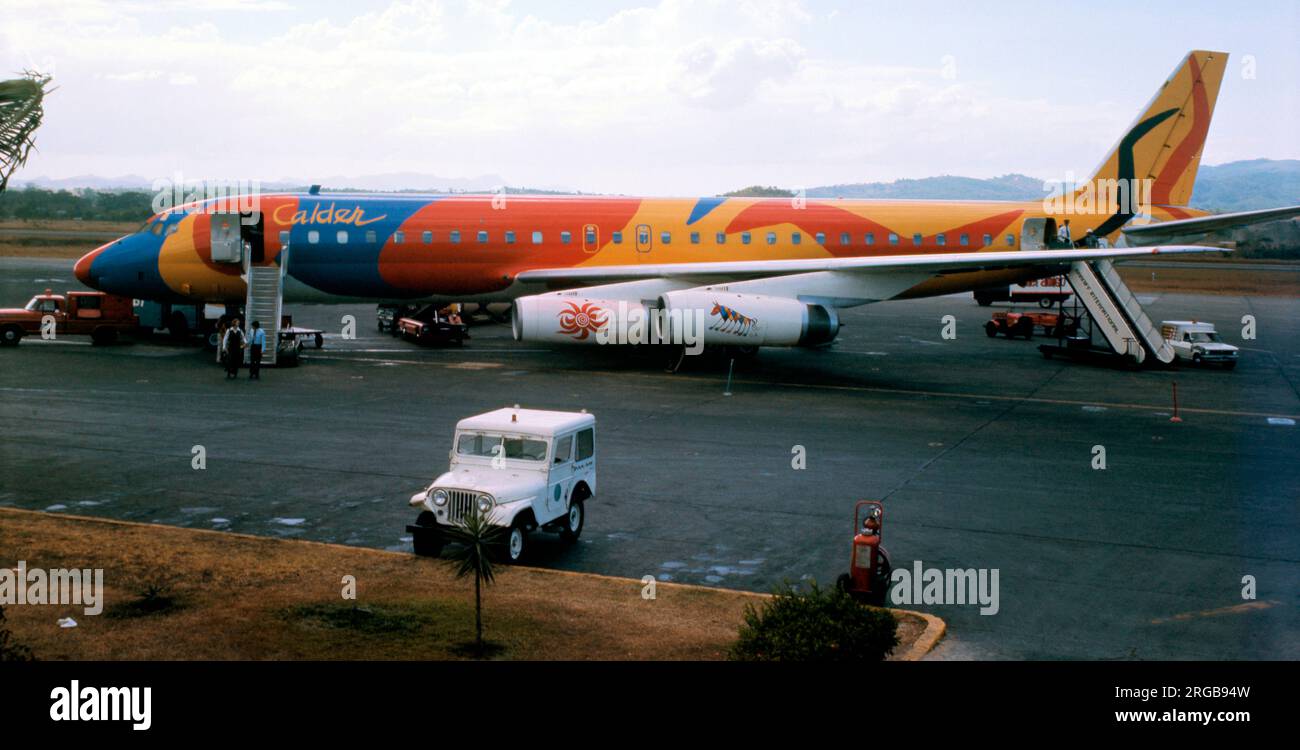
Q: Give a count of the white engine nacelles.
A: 2